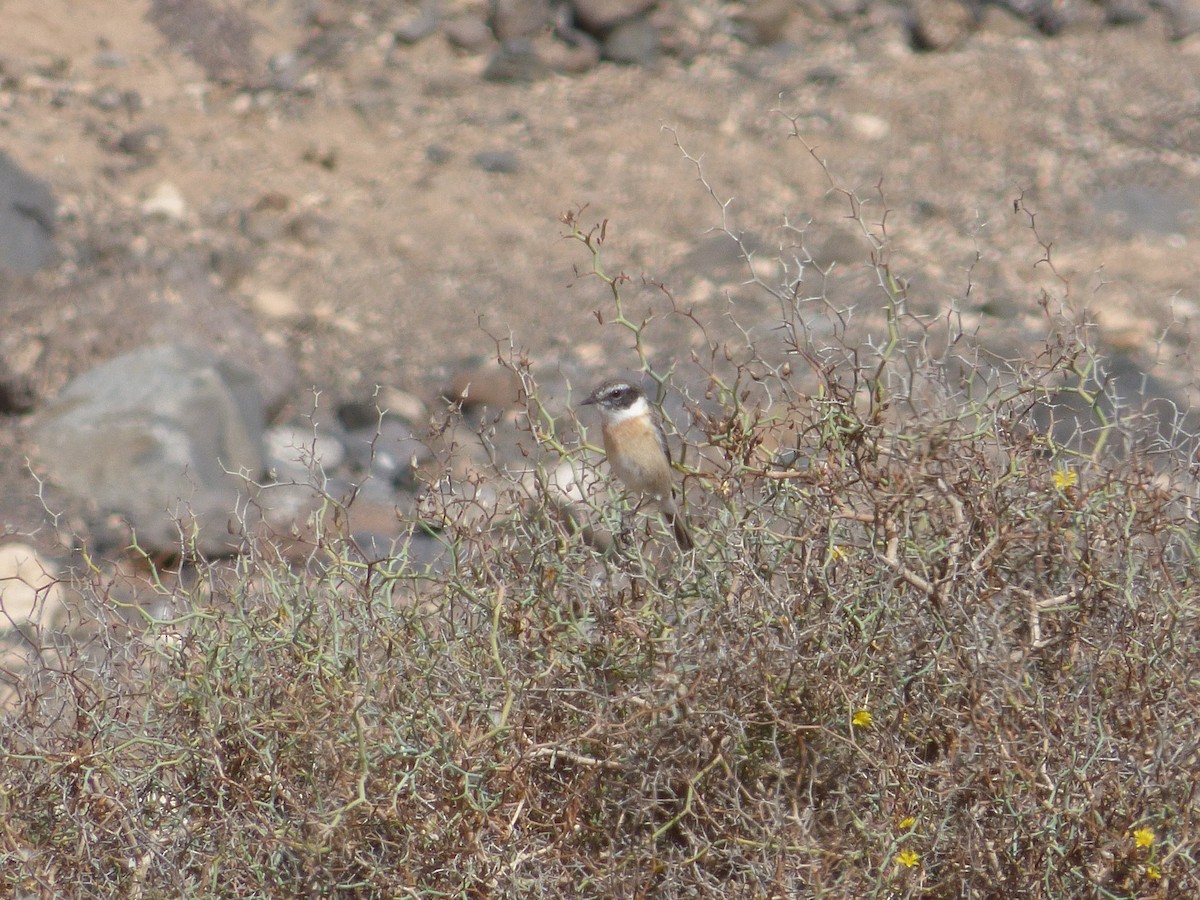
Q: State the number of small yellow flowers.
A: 7